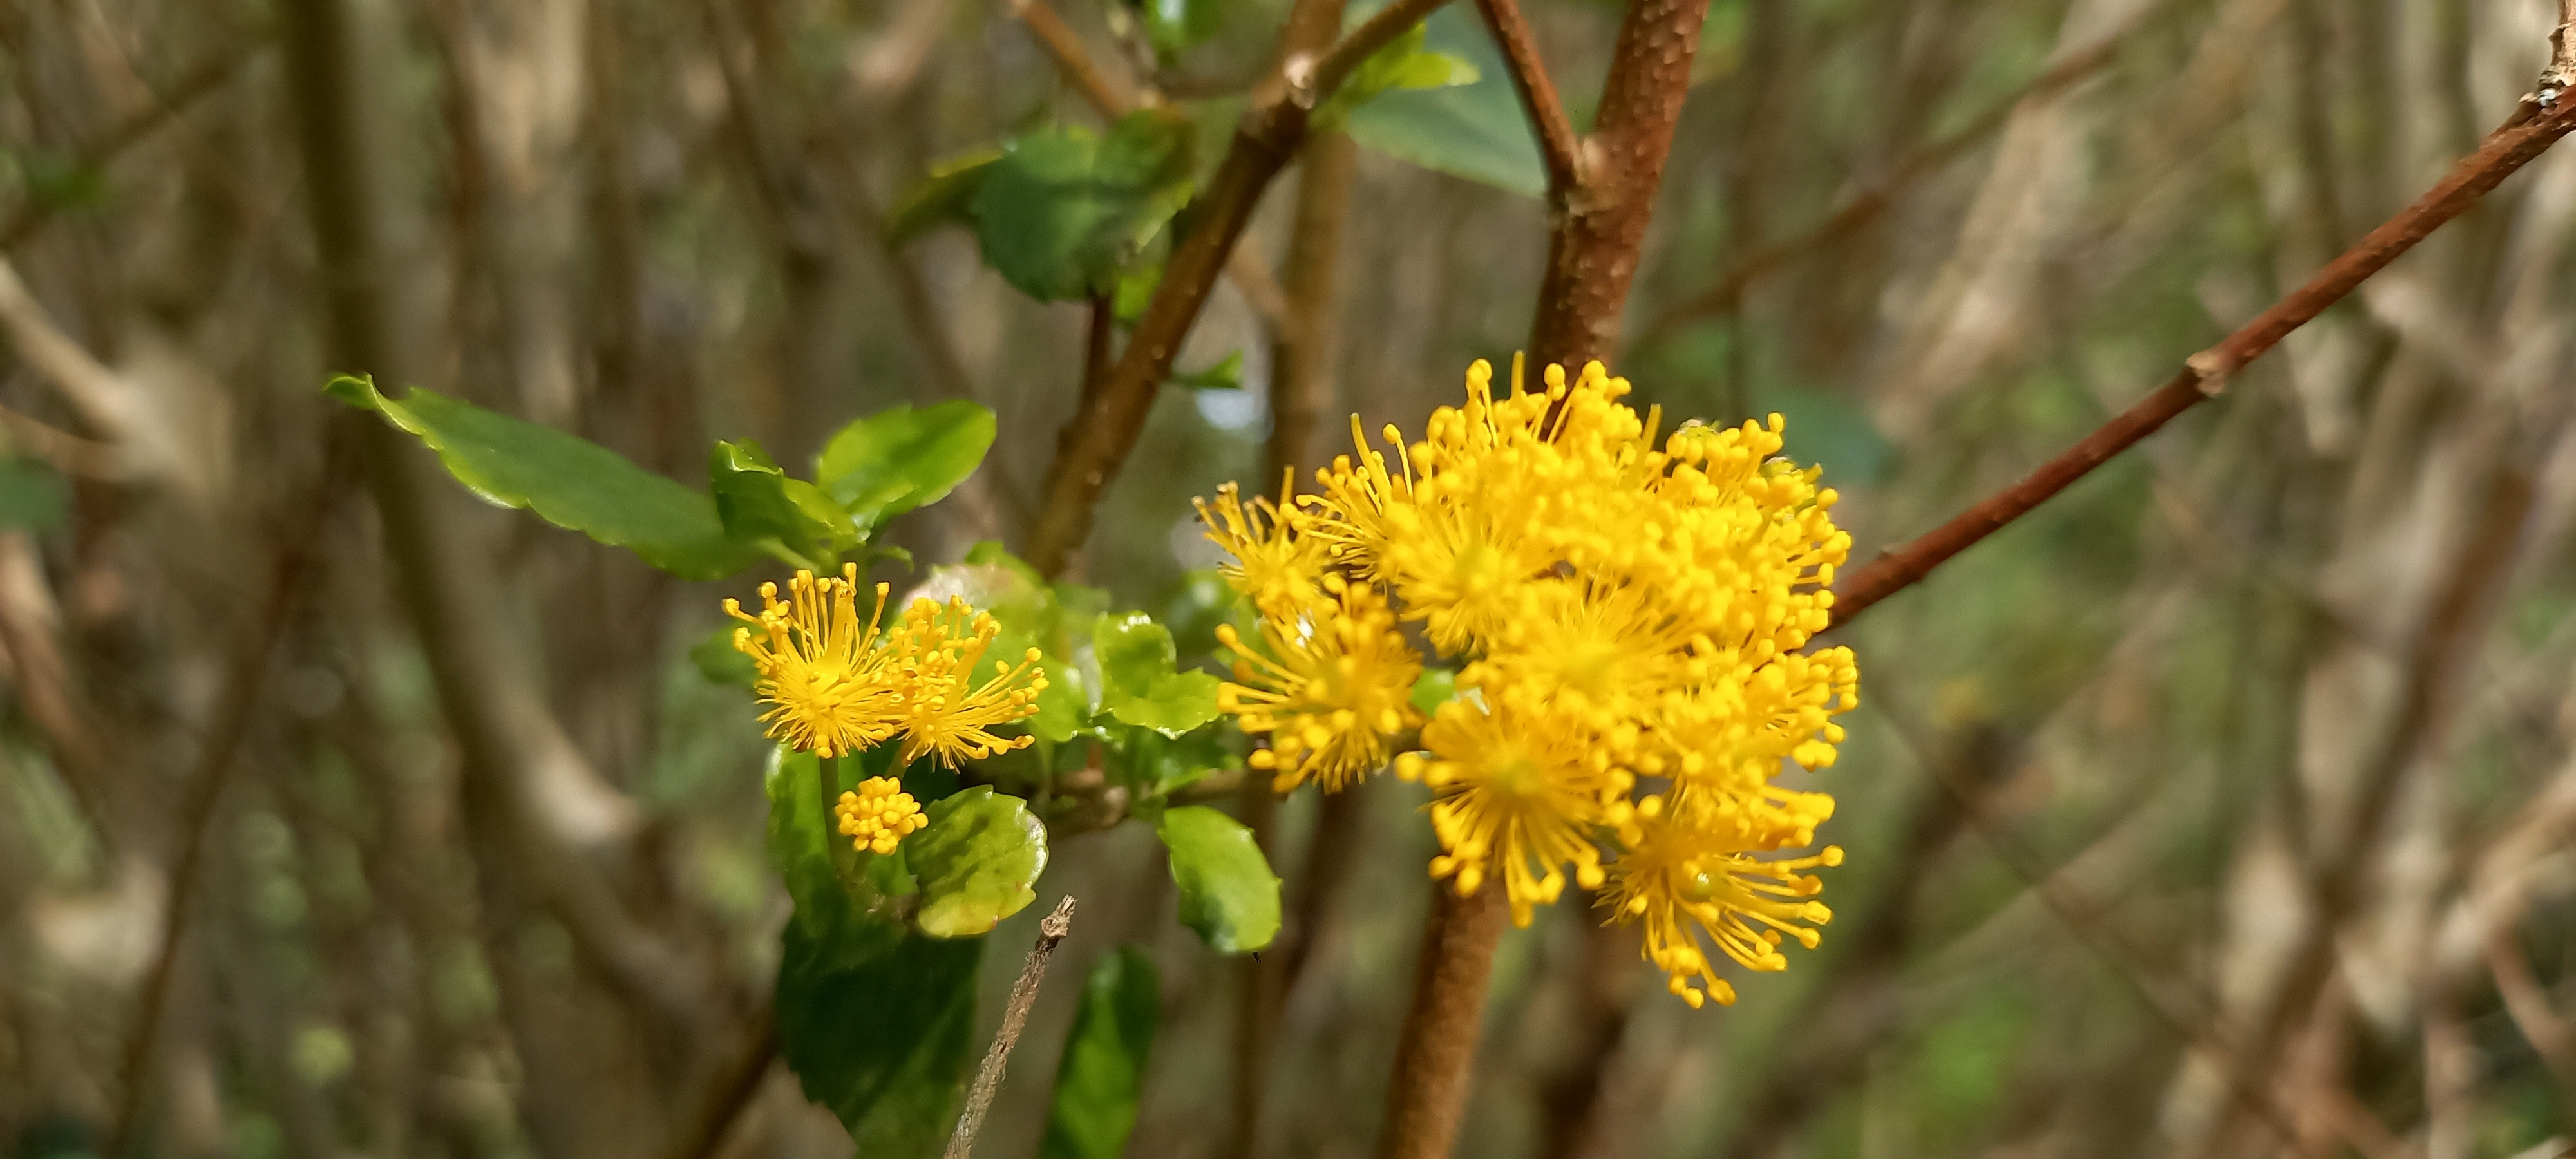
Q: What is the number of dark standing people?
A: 0